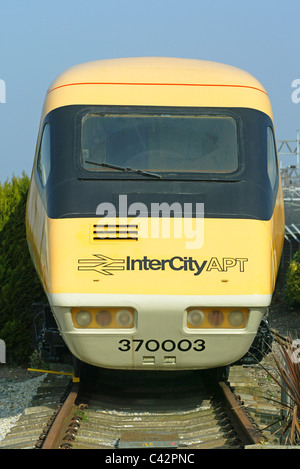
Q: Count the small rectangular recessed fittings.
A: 2